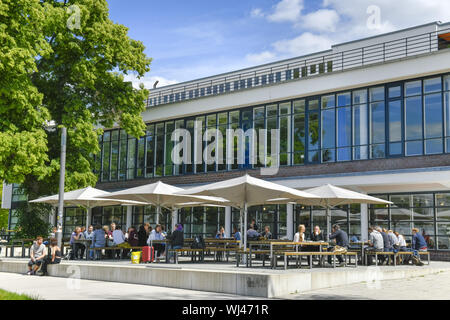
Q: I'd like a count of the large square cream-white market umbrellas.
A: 4